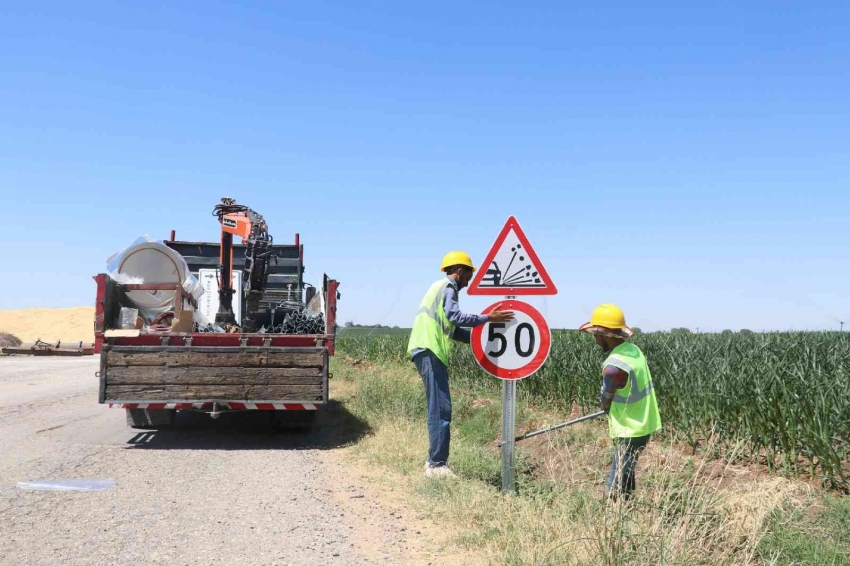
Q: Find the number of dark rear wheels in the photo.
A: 2